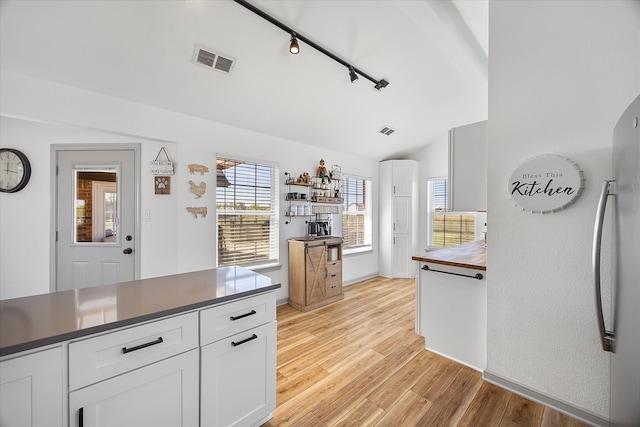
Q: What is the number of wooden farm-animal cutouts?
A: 3